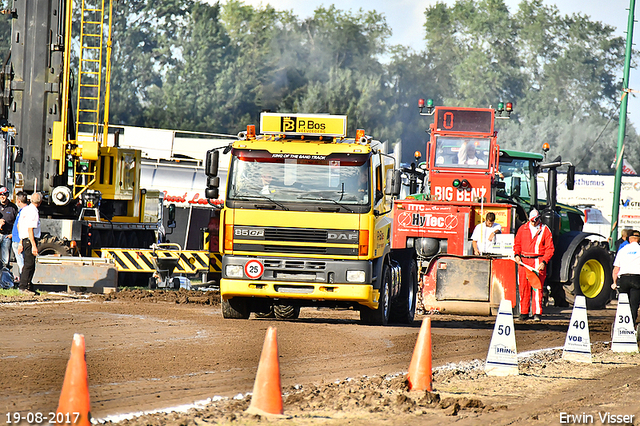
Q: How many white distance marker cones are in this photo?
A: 3